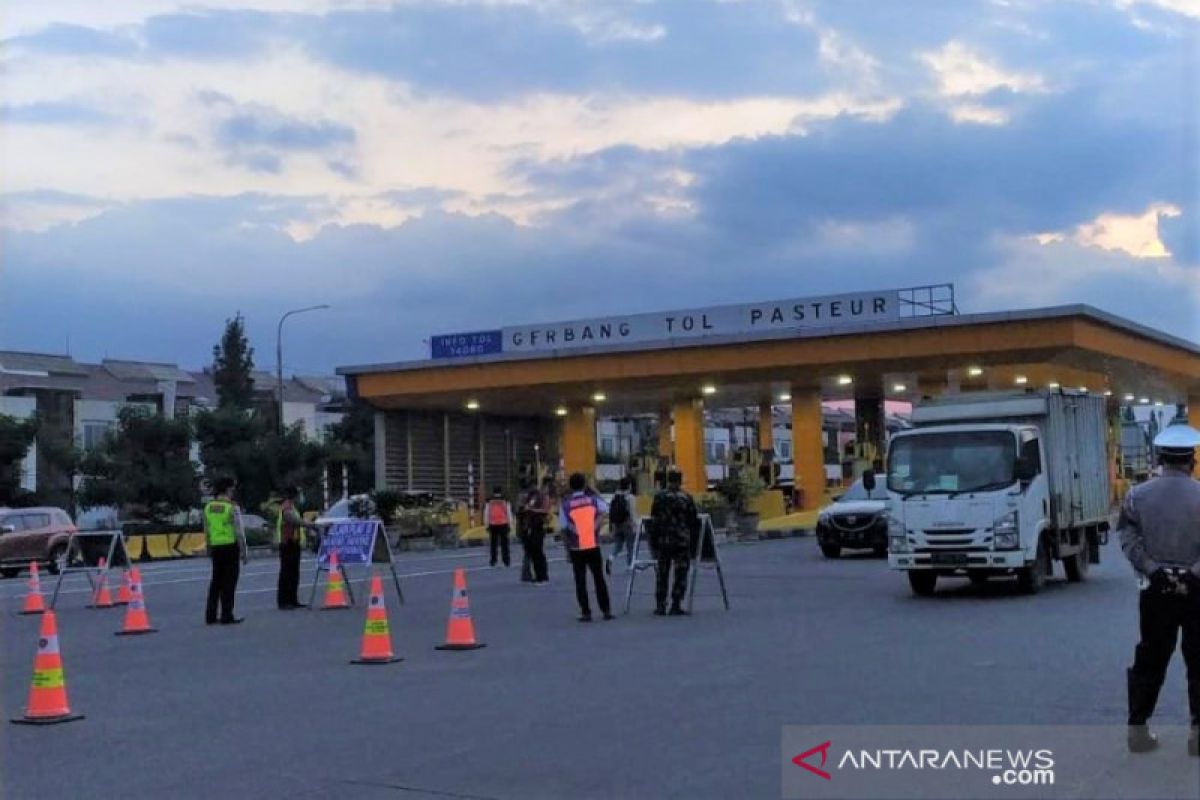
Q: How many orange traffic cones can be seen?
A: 8